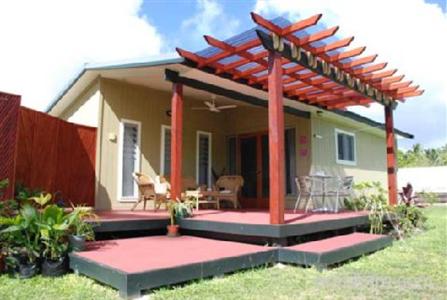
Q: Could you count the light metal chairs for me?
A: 2